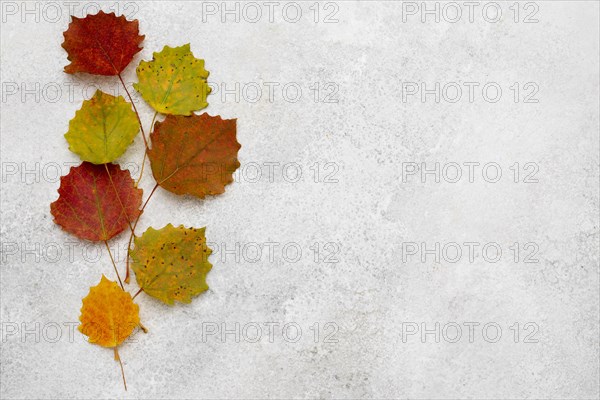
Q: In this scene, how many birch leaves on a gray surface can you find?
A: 7